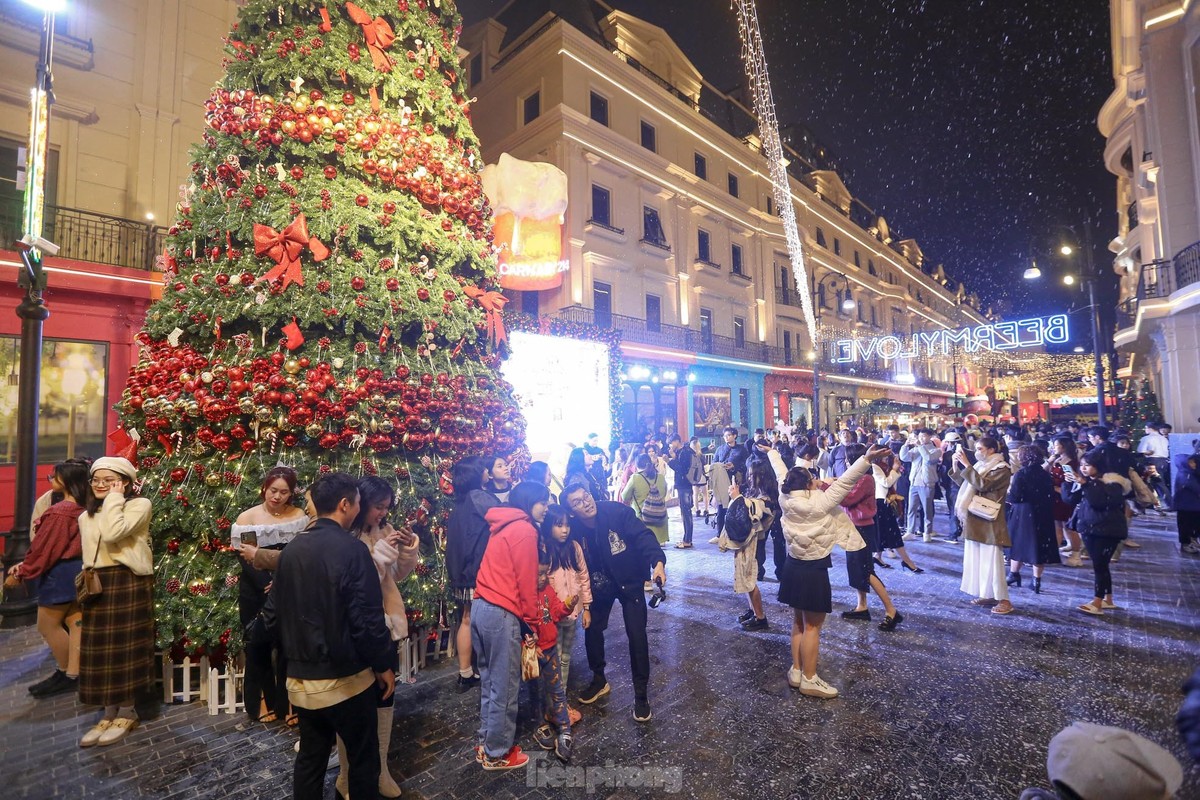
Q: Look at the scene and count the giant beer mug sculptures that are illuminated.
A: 1